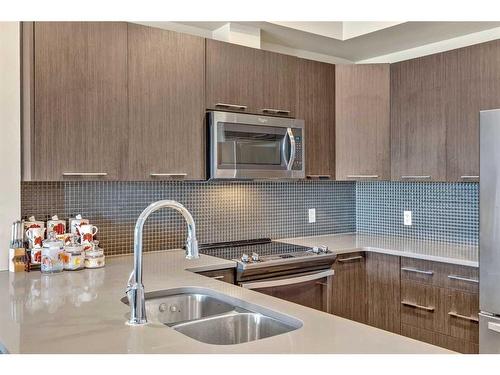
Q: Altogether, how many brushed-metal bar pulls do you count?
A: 14